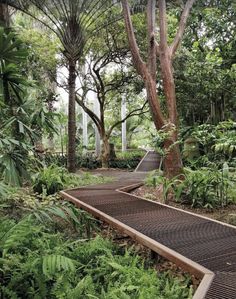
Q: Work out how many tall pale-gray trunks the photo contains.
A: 3